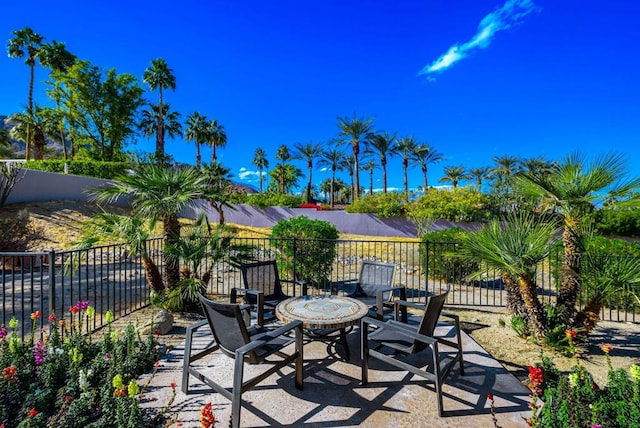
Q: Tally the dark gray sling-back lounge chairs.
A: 4